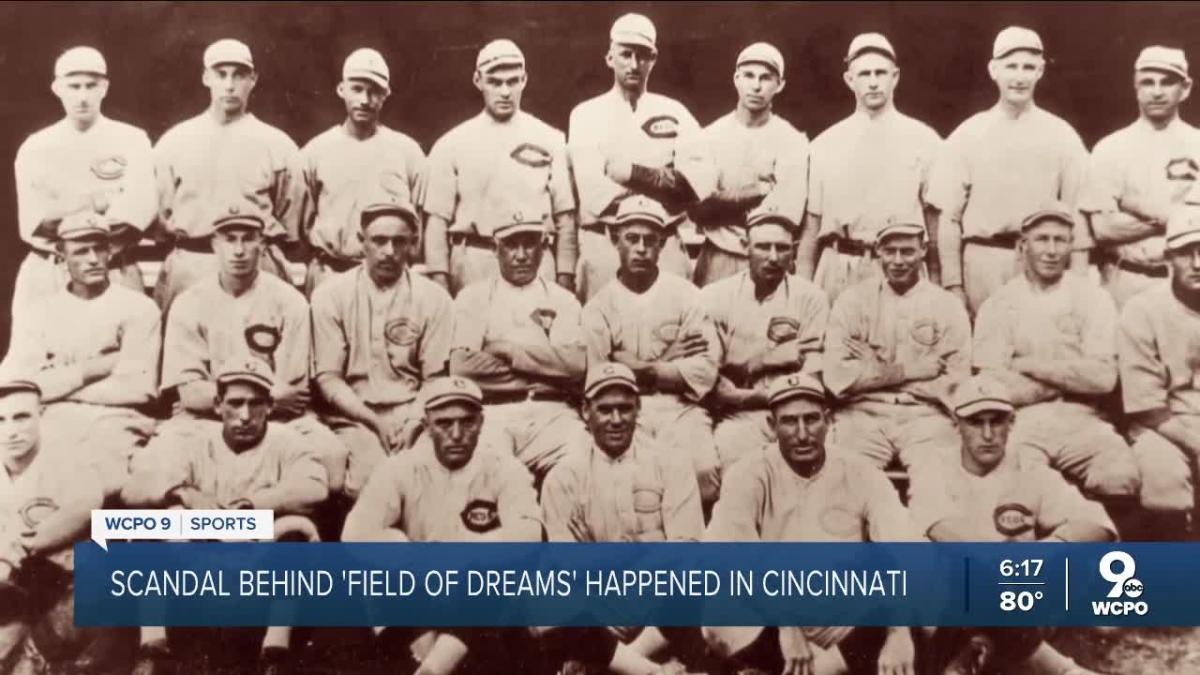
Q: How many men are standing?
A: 9